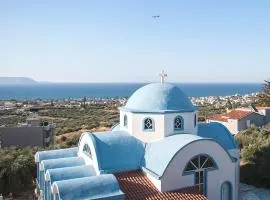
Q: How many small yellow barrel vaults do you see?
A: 0